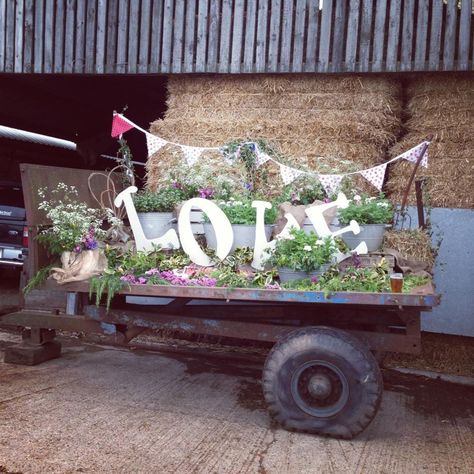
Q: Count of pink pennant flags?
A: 1